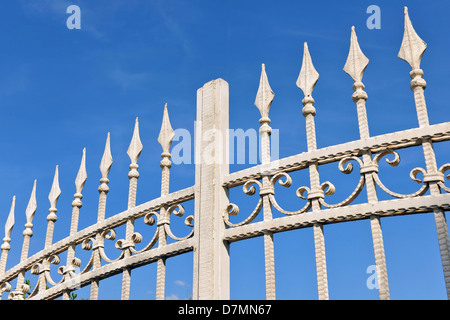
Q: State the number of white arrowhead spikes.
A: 11